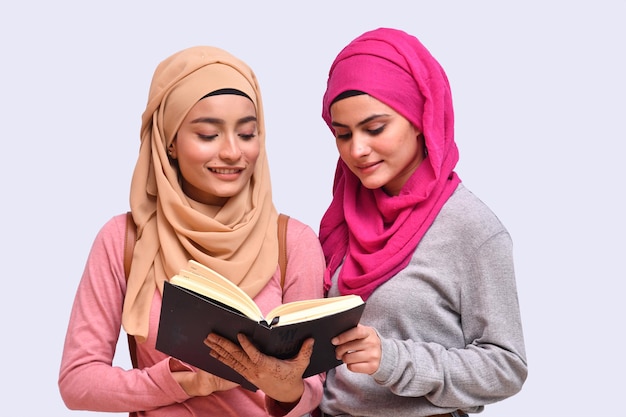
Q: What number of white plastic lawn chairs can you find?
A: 0